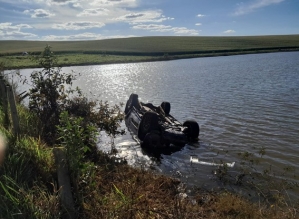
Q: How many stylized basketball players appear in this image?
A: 0